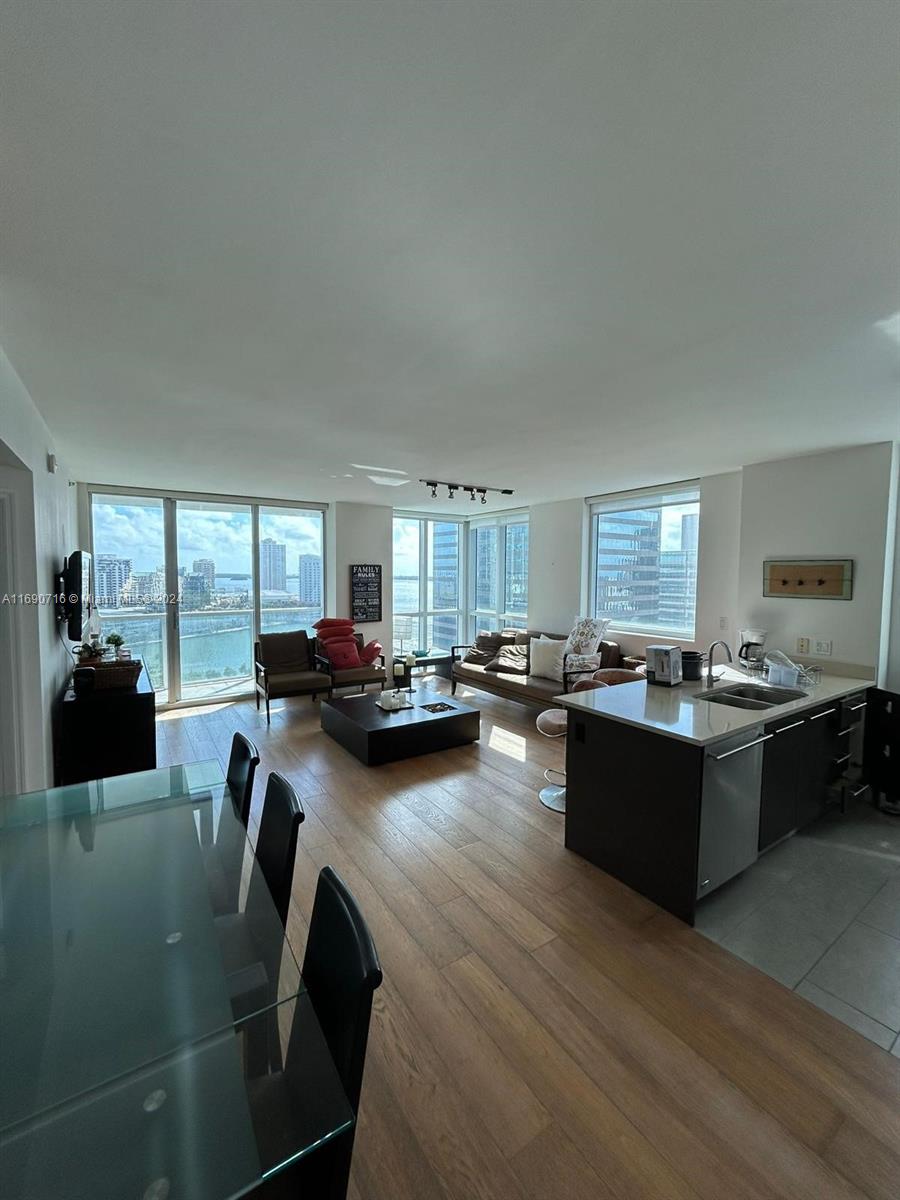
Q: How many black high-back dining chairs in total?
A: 3